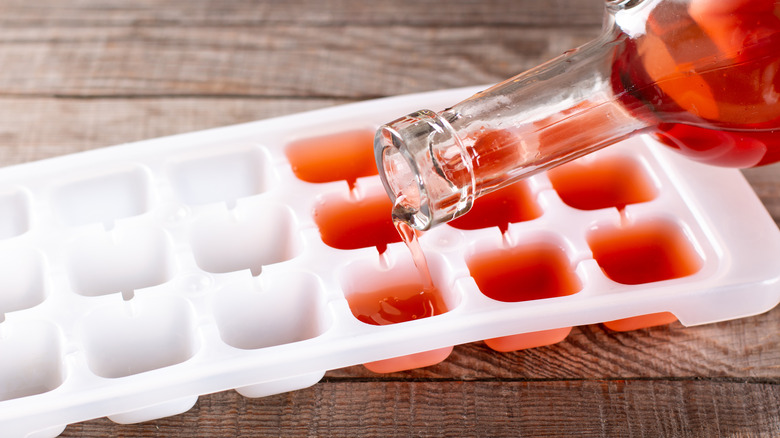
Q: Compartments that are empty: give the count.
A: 9